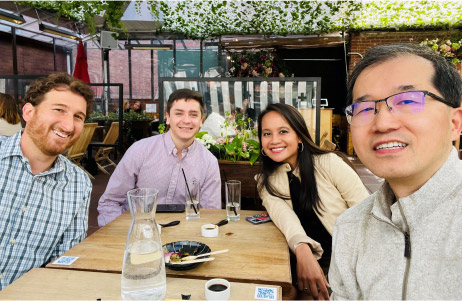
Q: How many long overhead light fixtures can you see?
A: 3